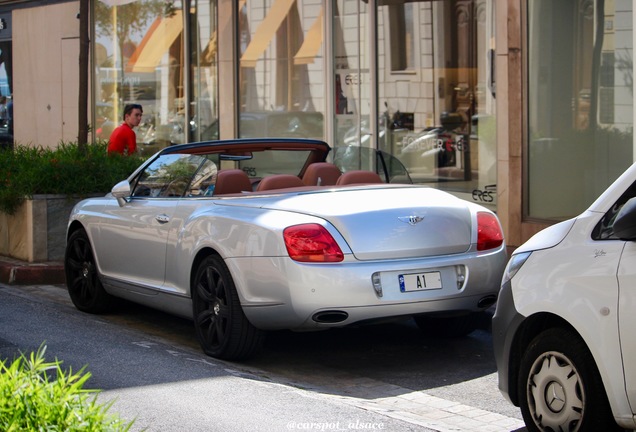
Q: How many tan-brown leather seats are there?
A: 4